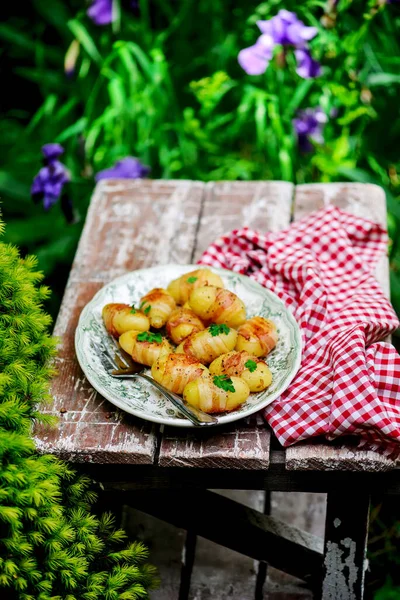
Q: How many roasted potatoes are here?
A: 11